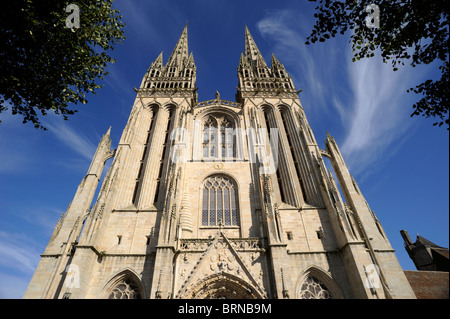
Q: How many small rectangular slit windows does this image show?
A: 4